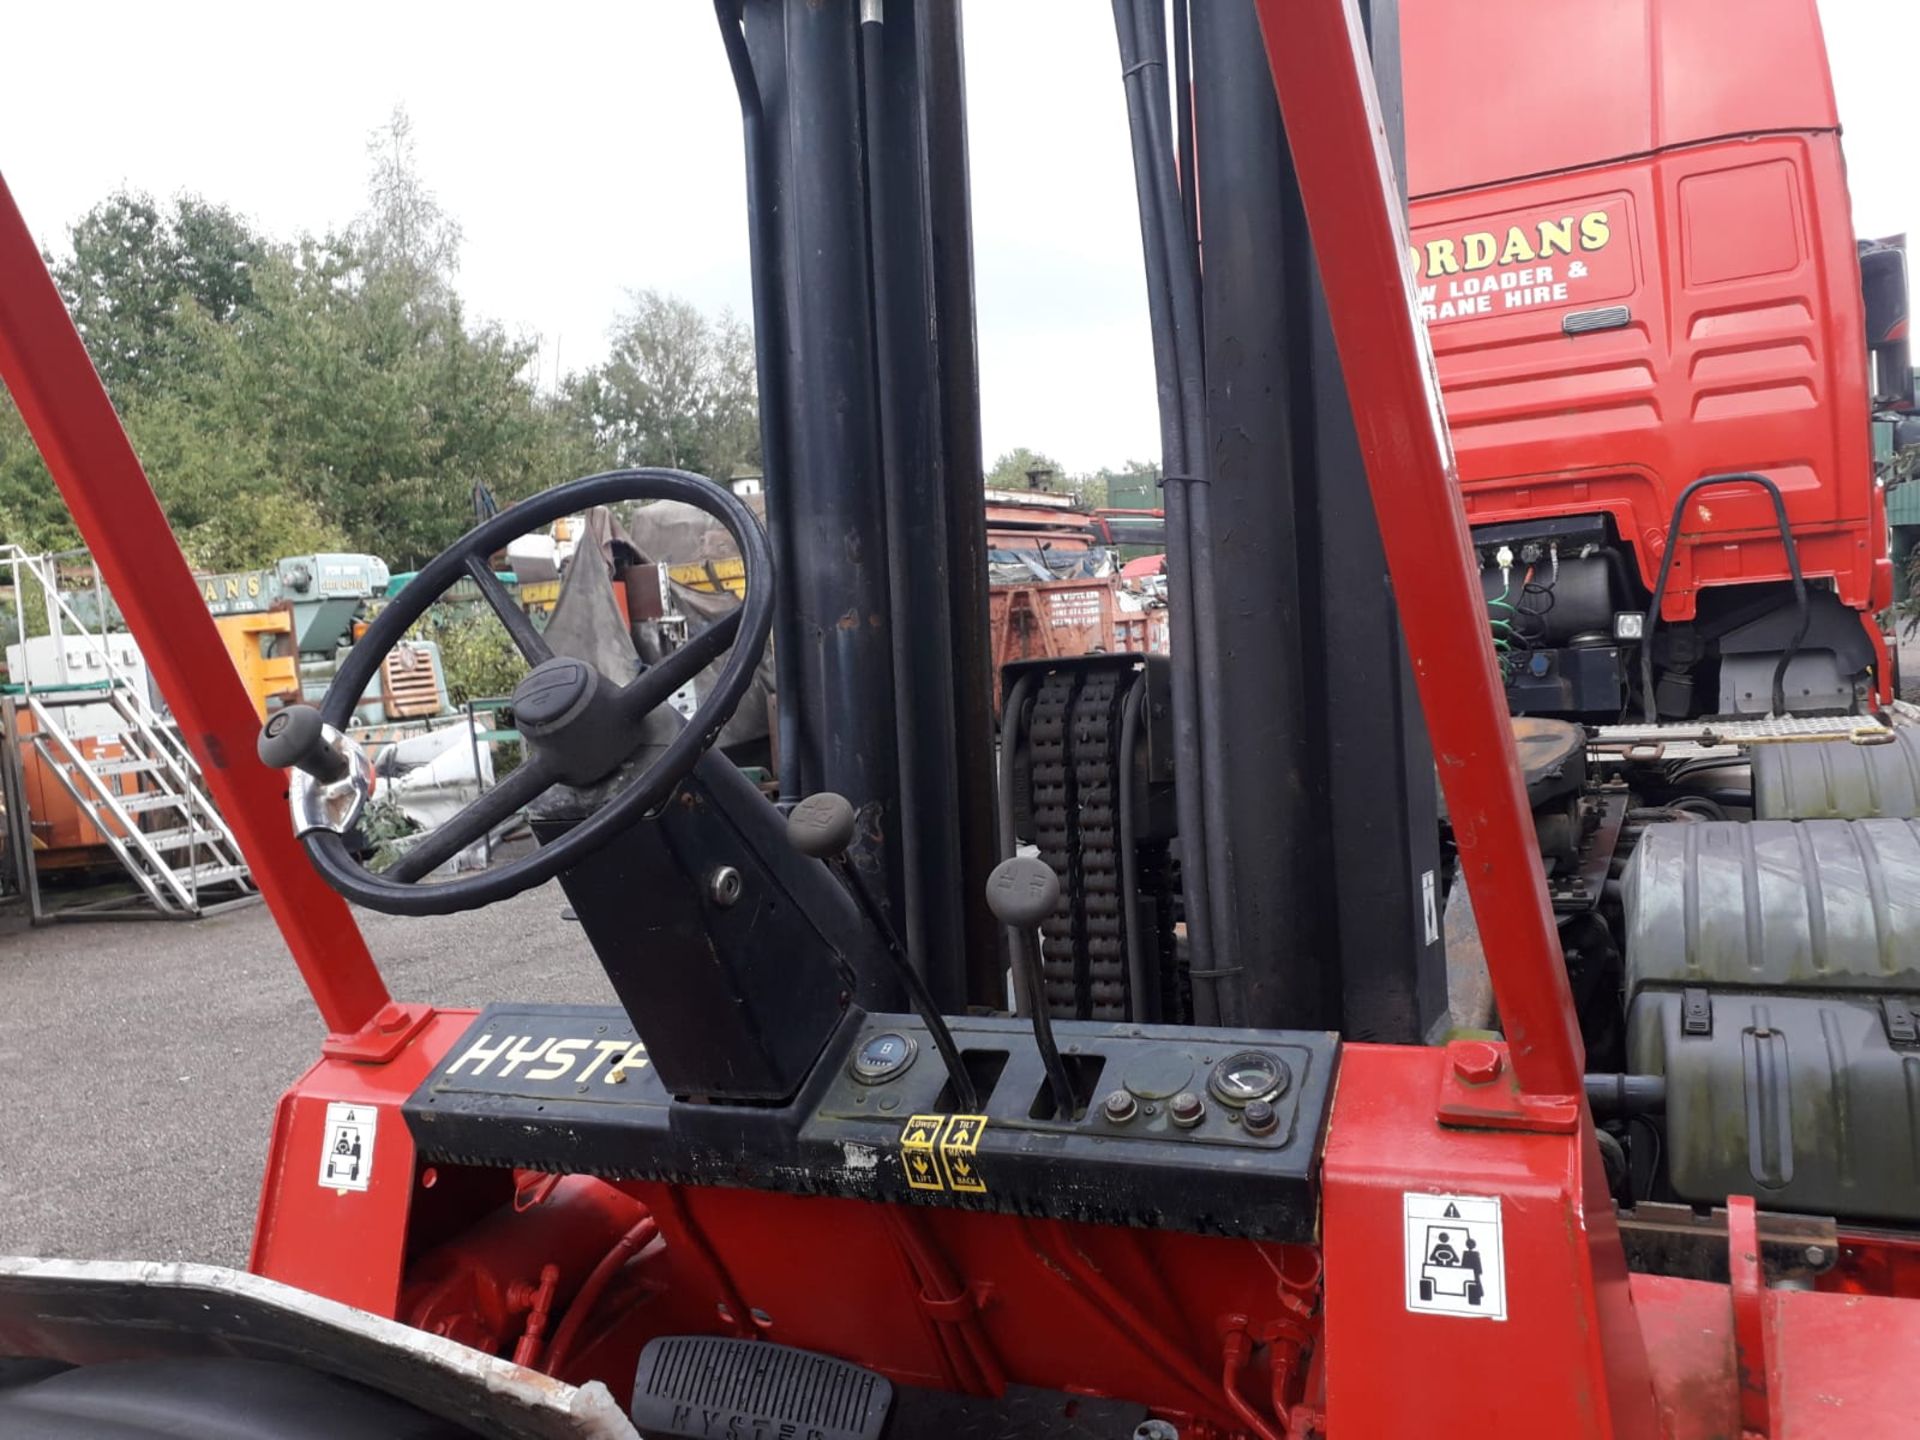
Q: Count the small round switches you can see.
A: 3